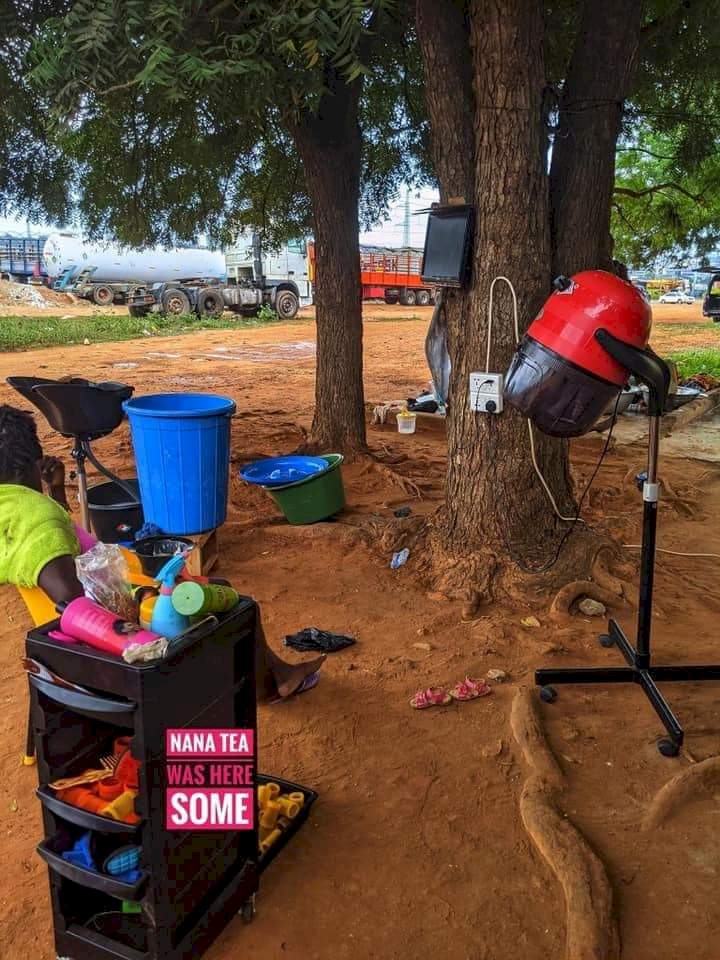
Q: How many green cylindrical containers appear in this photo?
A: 2